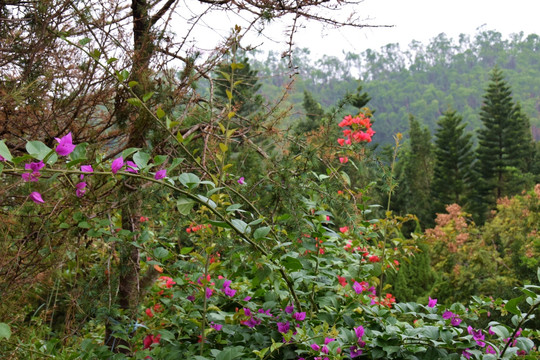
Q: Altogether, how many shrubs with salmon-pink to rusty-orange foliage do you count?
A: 2